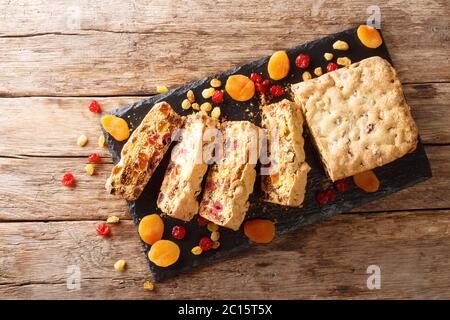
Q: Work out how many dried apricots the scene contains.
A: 8